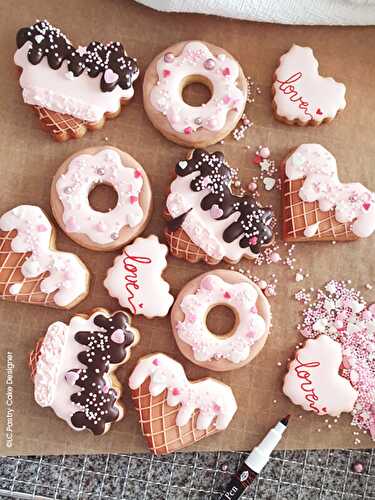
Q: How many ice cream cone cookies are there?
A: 6